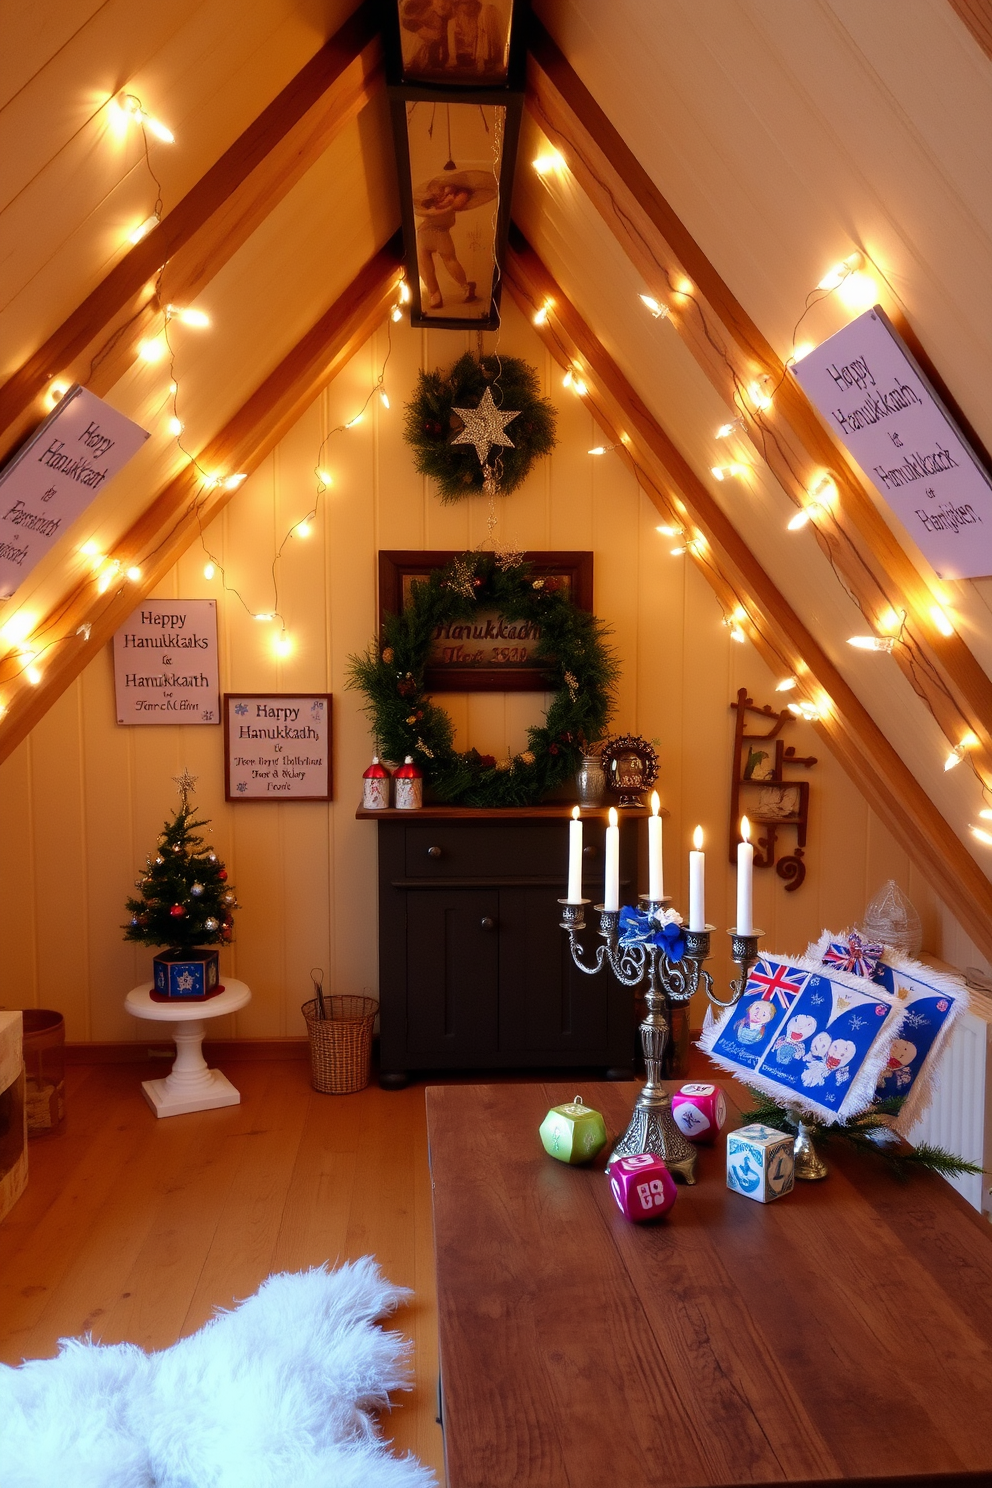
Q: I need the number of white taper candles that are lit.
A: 5